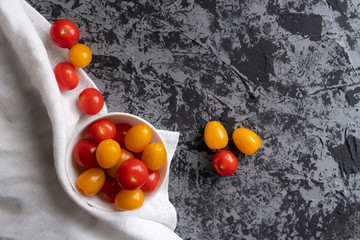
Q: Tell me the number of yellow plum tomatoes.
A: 9